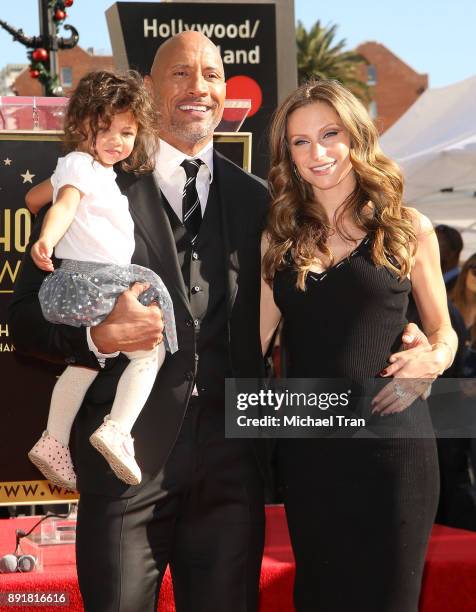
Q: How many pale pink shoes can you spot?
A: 2